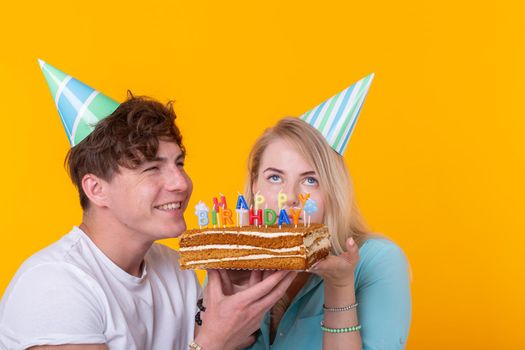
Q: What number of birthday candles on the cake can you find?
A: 15